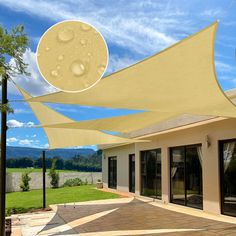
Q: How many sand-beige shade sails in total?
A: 3